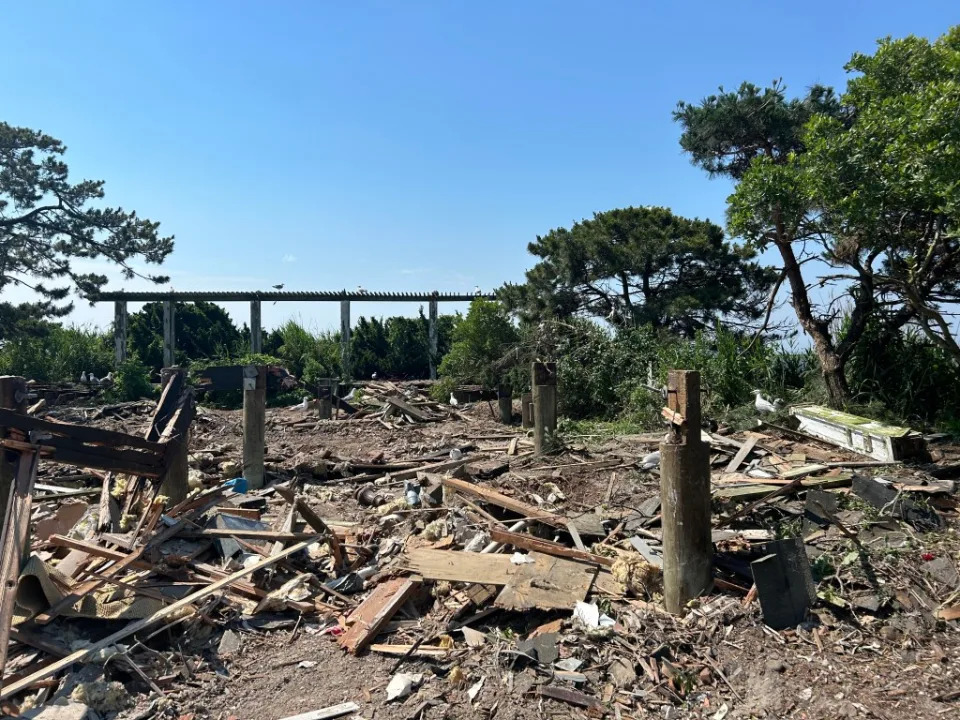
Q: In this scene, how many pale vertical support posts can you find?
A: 5